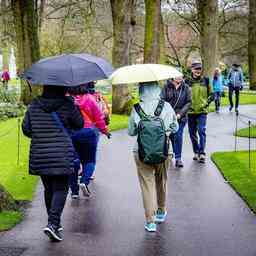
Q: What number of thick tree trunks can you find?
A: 5